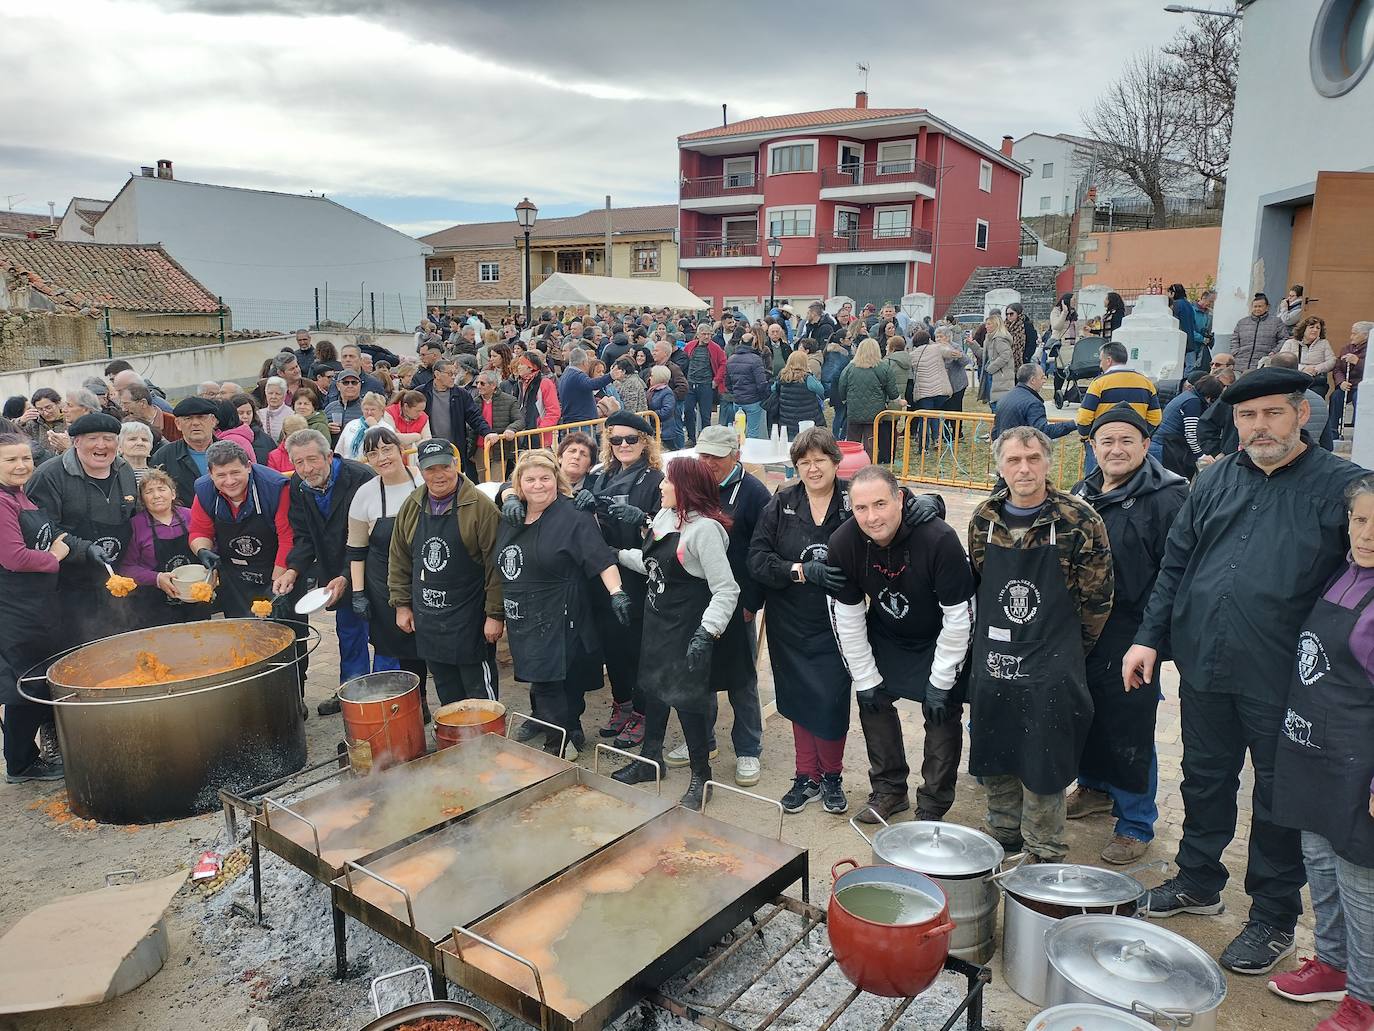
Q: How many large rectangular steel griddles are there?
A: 3